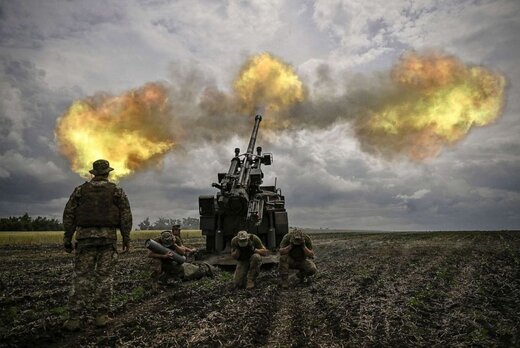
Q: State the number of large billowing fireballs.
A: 3